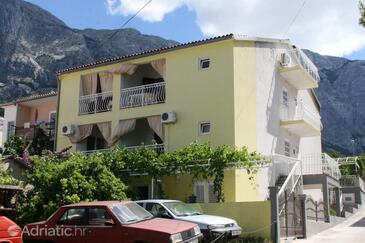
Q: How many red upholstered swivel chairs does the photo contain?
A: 0